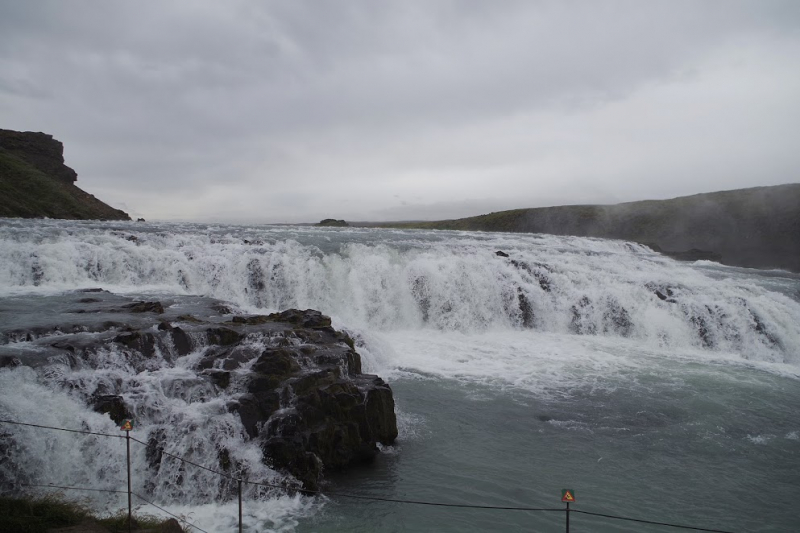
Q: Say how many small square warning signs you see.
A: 2